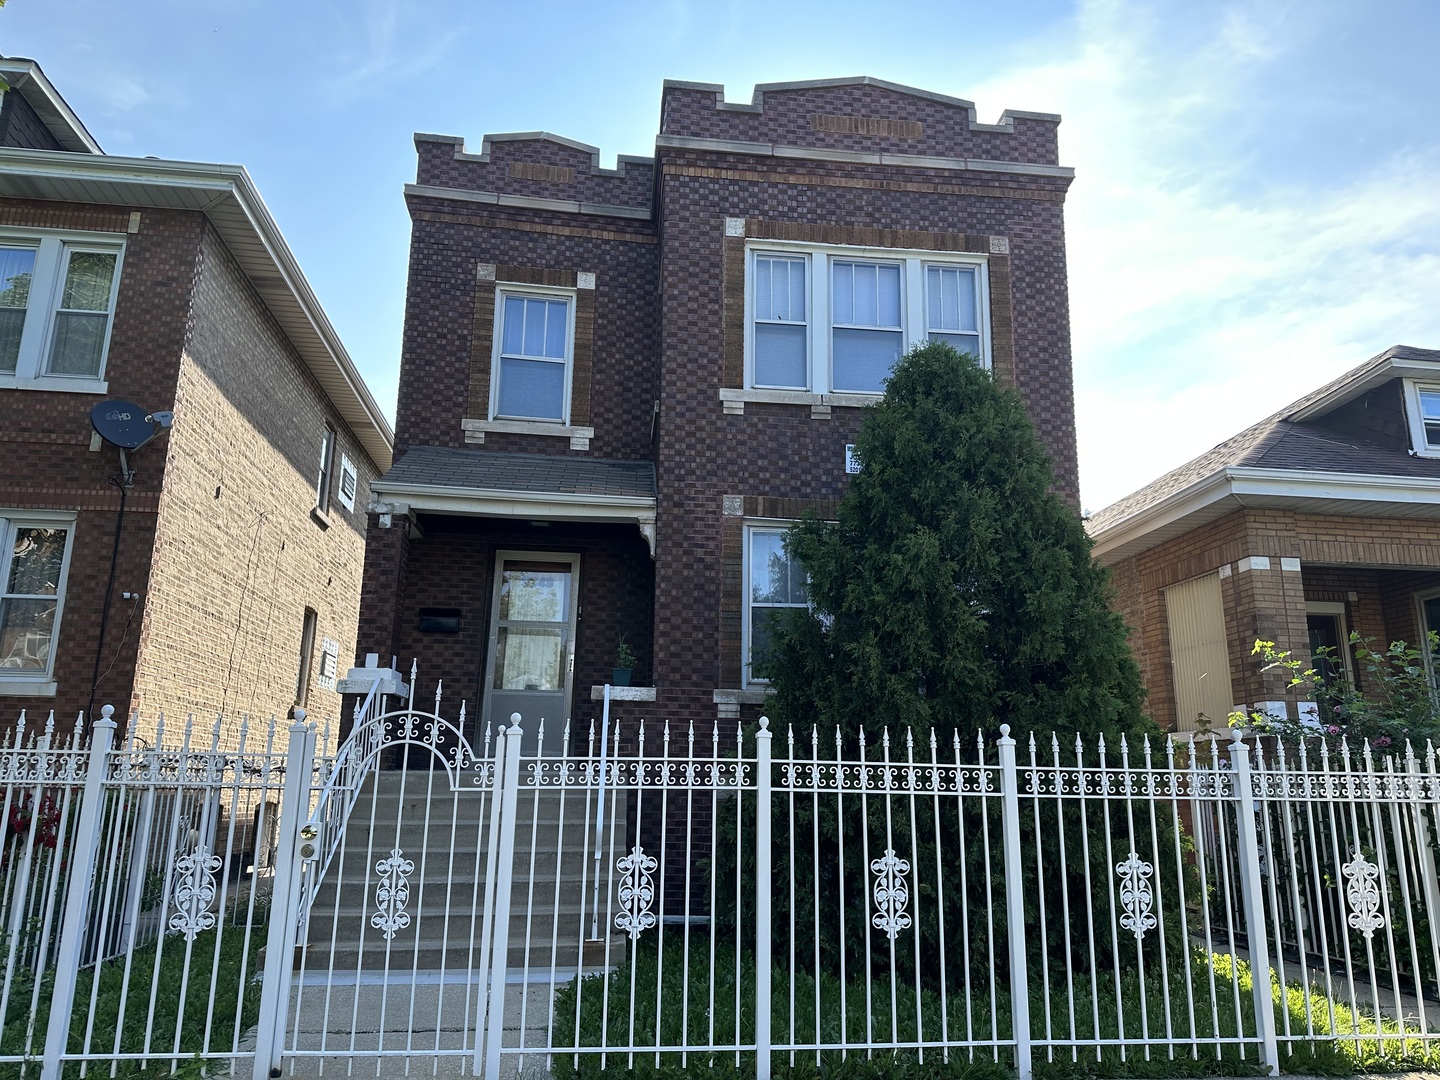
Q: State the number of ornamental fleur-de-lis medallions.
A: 6